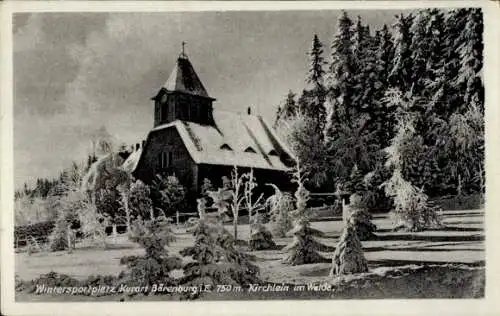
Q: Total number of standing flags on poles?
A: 0